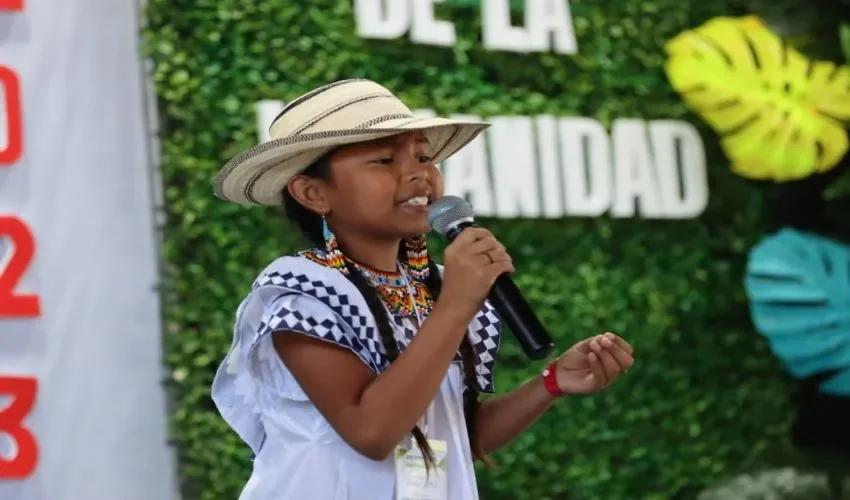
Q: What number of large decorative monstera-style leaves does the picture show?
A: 2